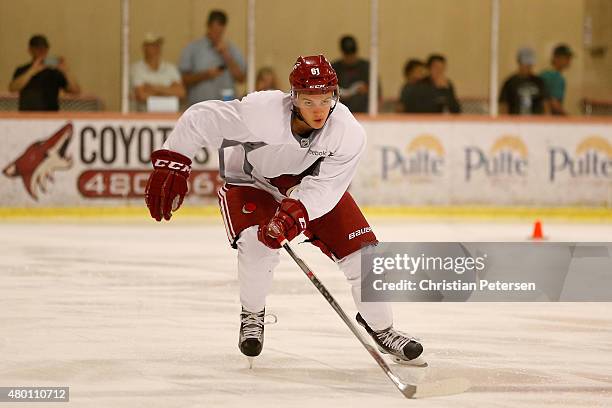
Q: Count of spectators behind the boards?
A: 9